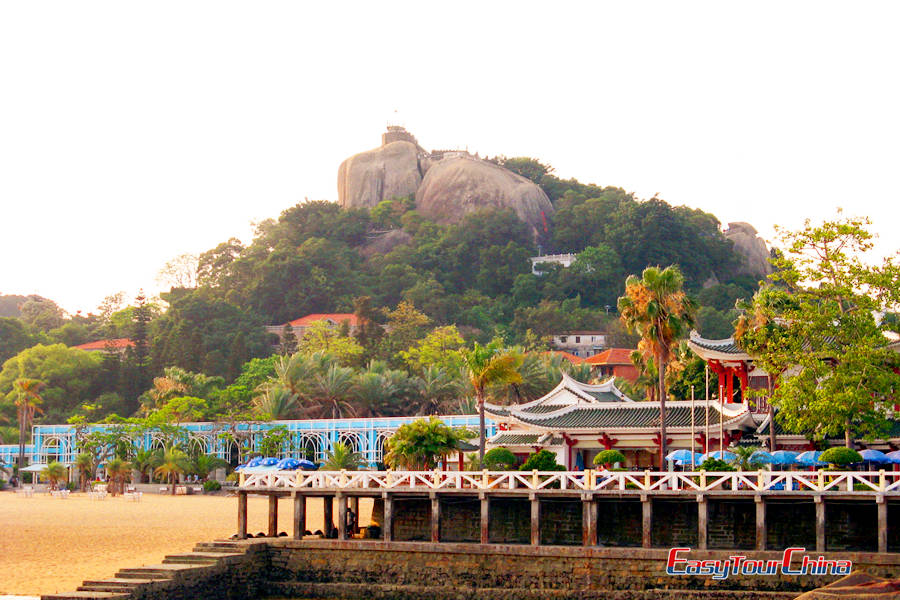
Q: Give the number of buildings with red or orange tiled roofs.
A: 4